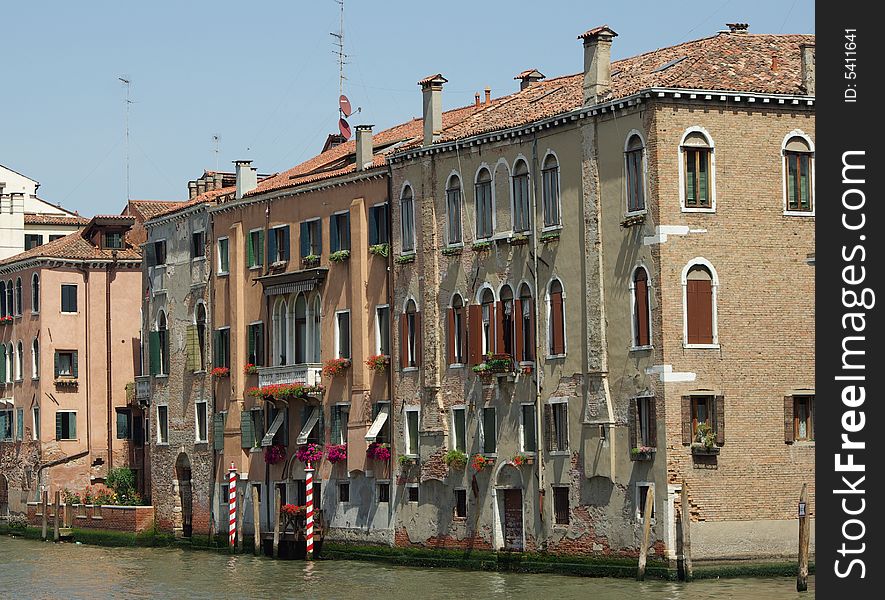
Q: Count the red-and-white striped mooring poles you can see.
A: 2